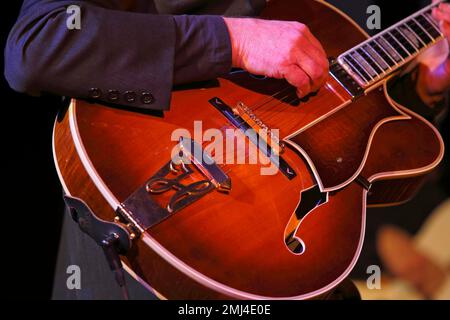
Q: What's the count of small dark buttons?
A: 4